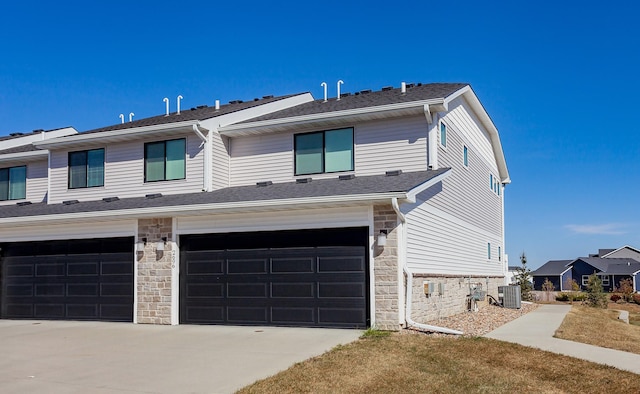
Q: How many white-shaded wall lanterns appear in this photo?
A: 3